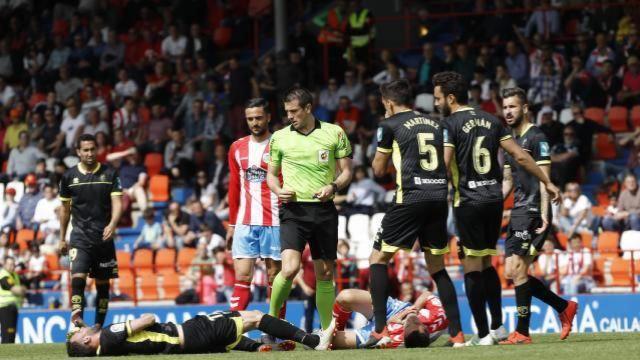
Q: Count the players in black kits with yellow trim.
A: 5